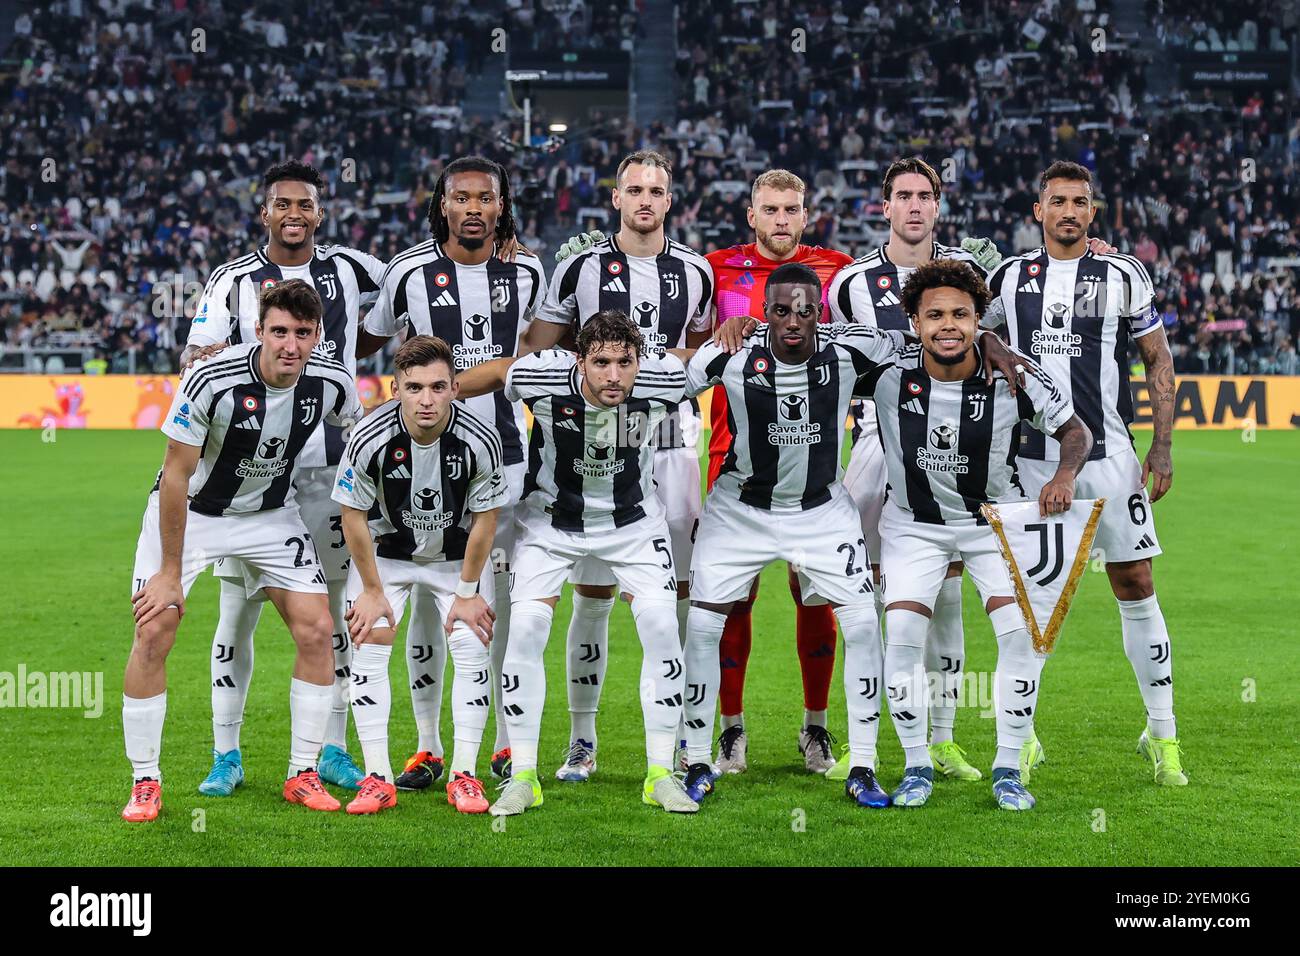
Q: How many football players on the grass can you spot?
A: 11